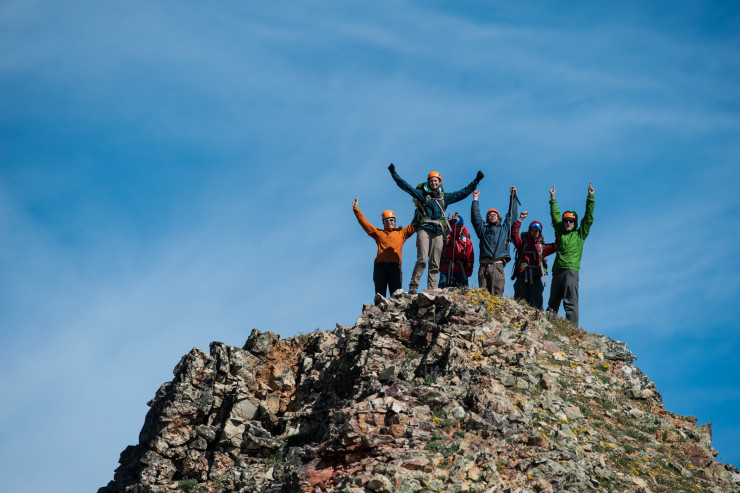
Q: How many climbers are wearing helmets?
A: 6